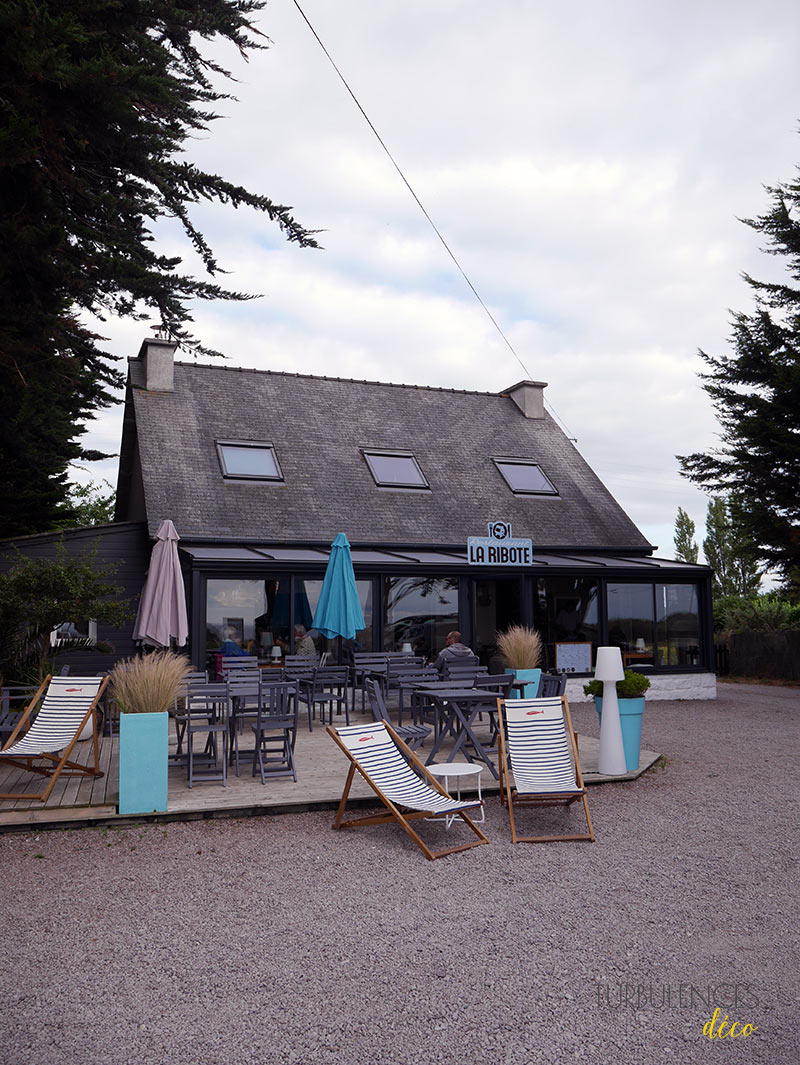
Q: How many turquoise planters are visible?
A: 3